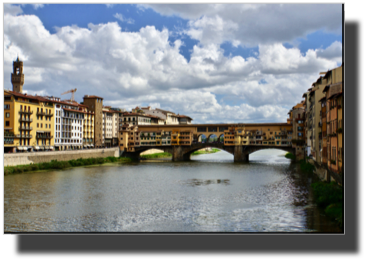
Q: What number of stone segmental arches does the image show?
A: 3